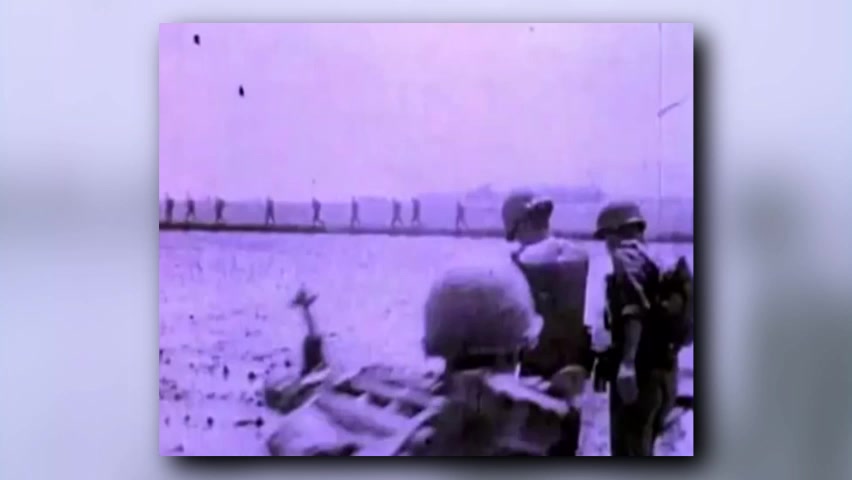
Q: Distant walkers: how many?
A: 9